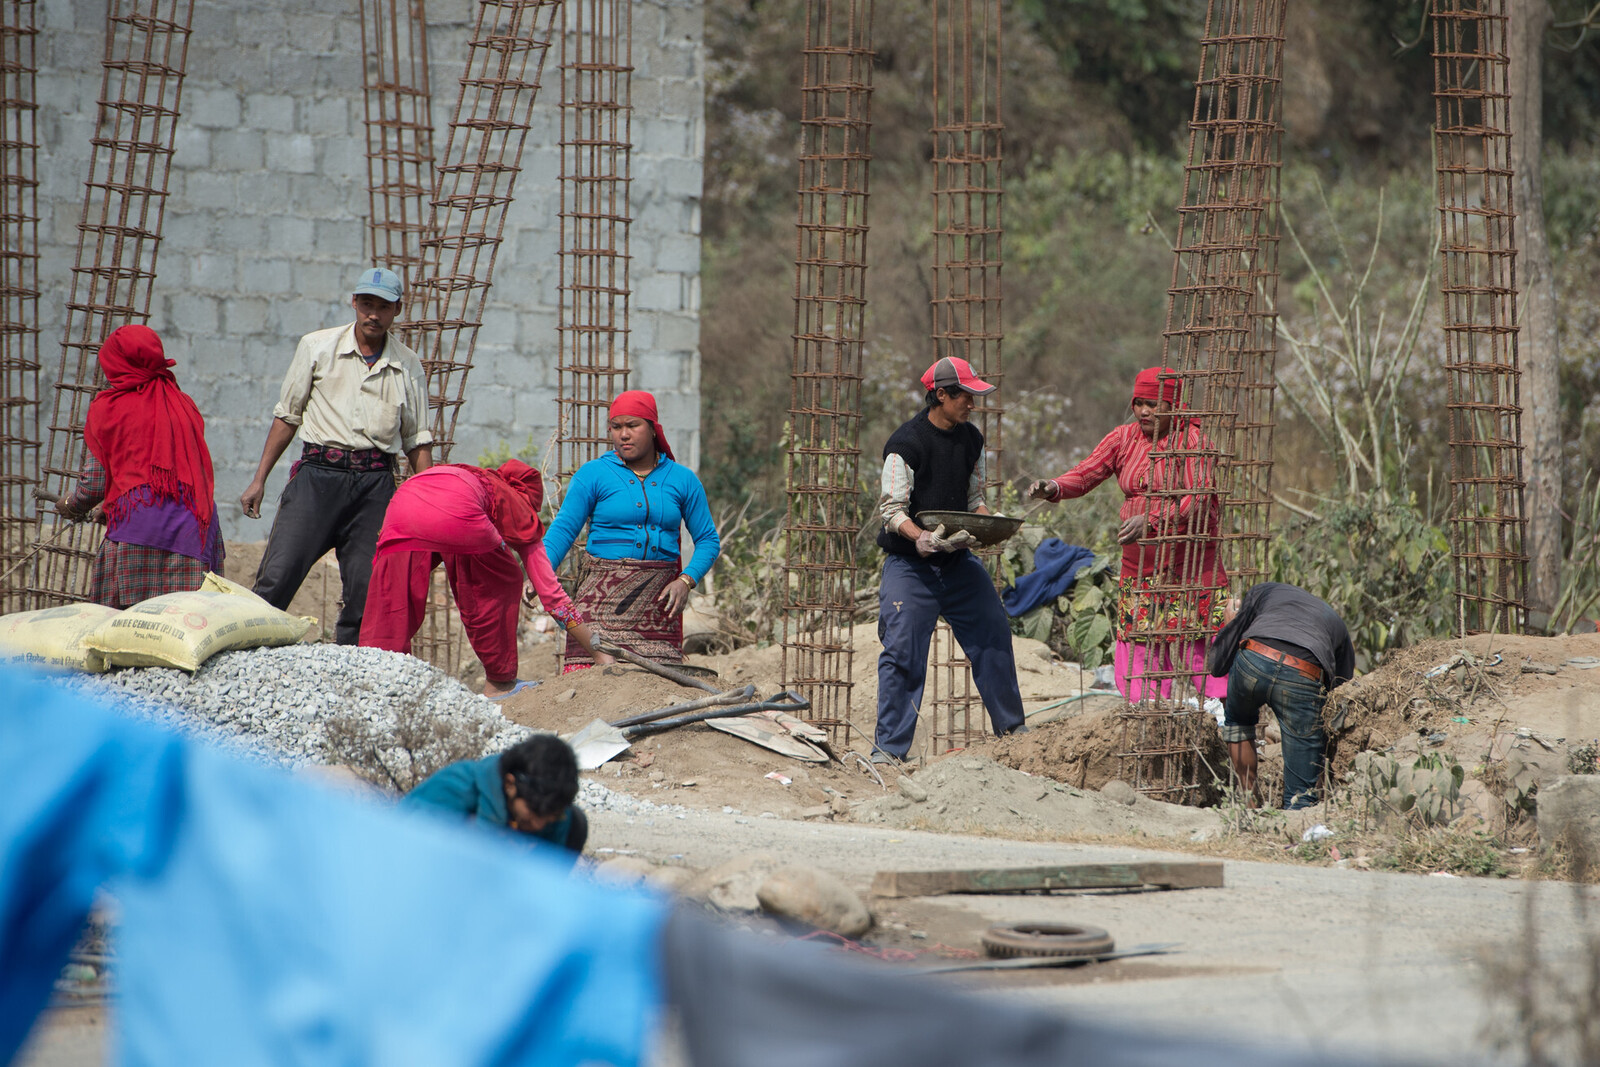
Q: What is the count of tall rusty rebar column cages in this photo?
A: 10